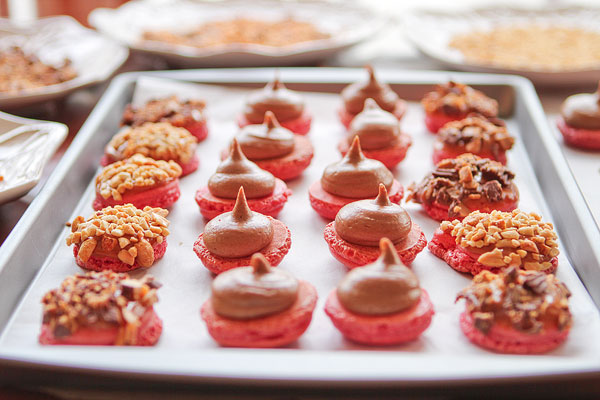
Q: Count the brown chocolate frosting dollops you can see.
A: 11